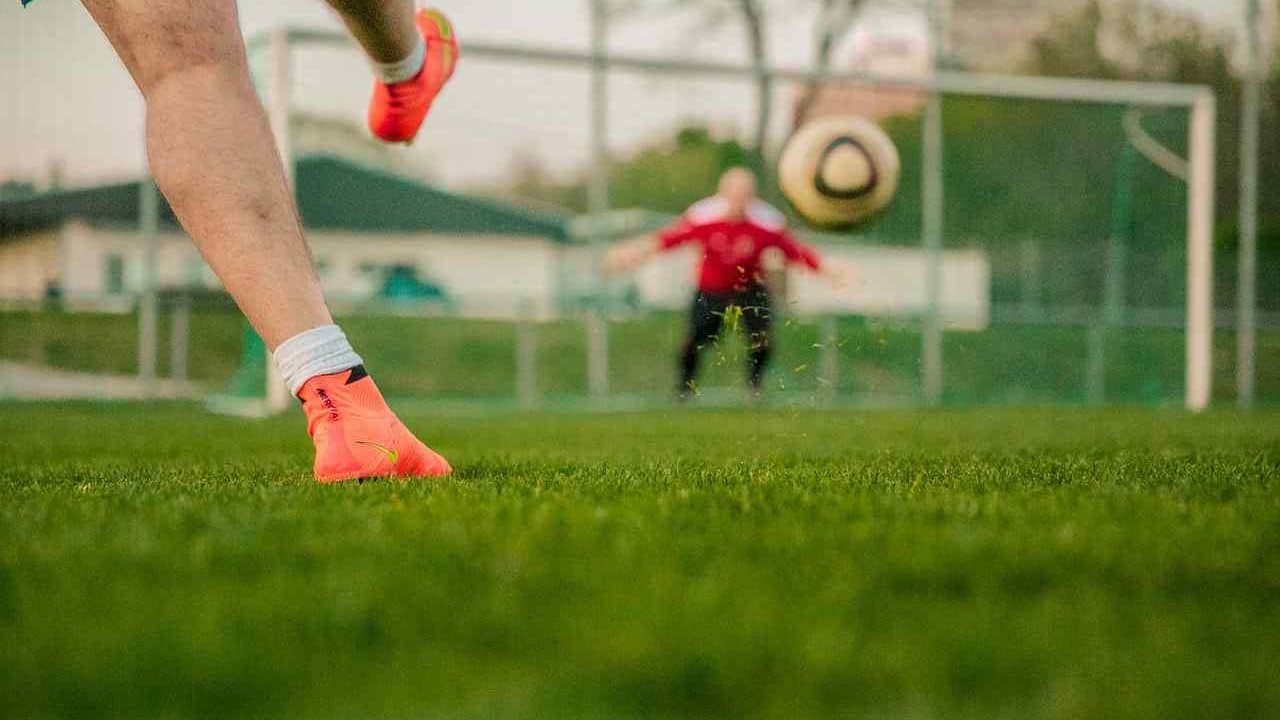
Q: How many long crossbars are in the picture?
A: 1